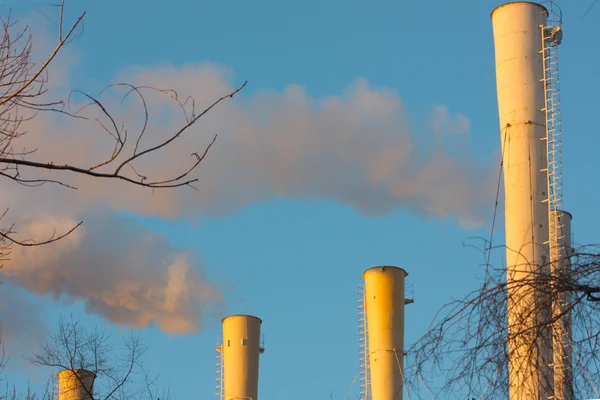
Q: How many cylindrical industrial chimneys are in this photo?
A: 5